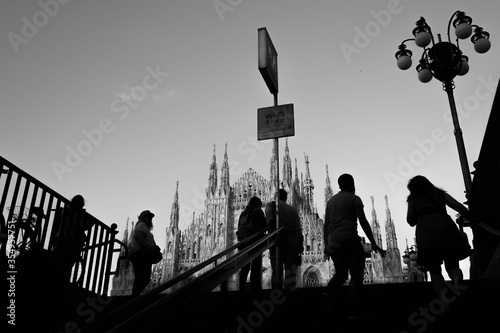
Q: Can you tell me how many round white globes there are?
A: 6